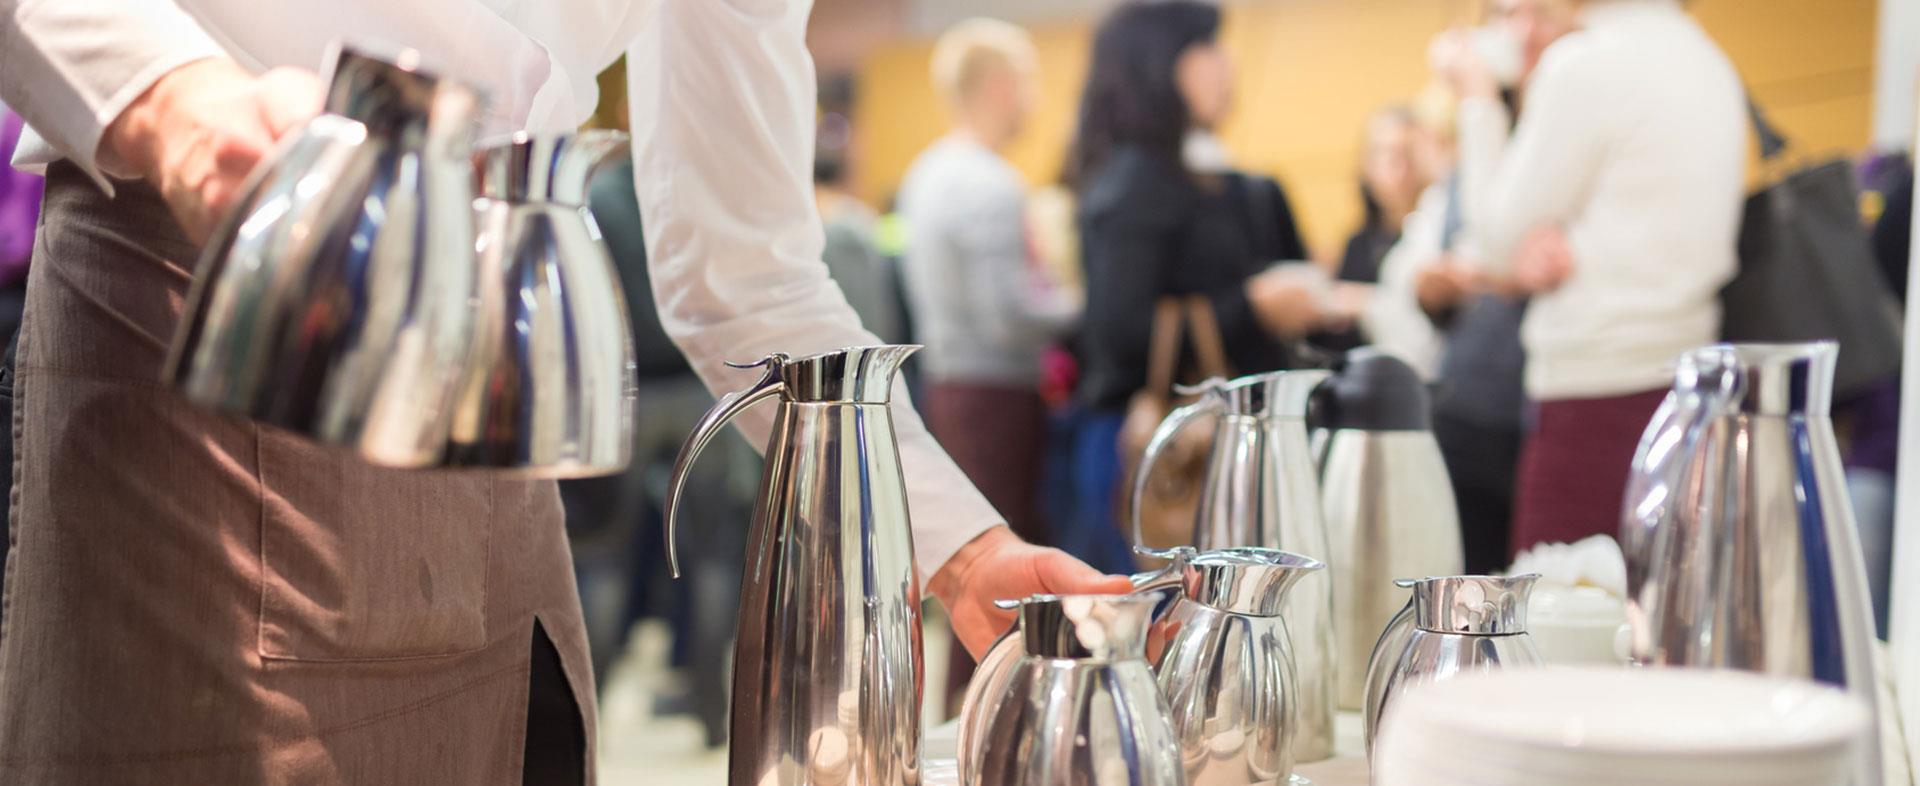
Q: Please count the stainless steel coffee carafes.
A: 9